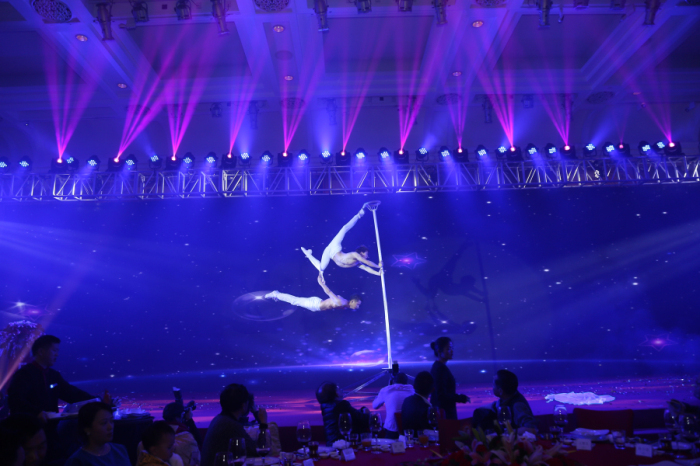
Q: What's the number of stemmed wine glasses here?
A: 11